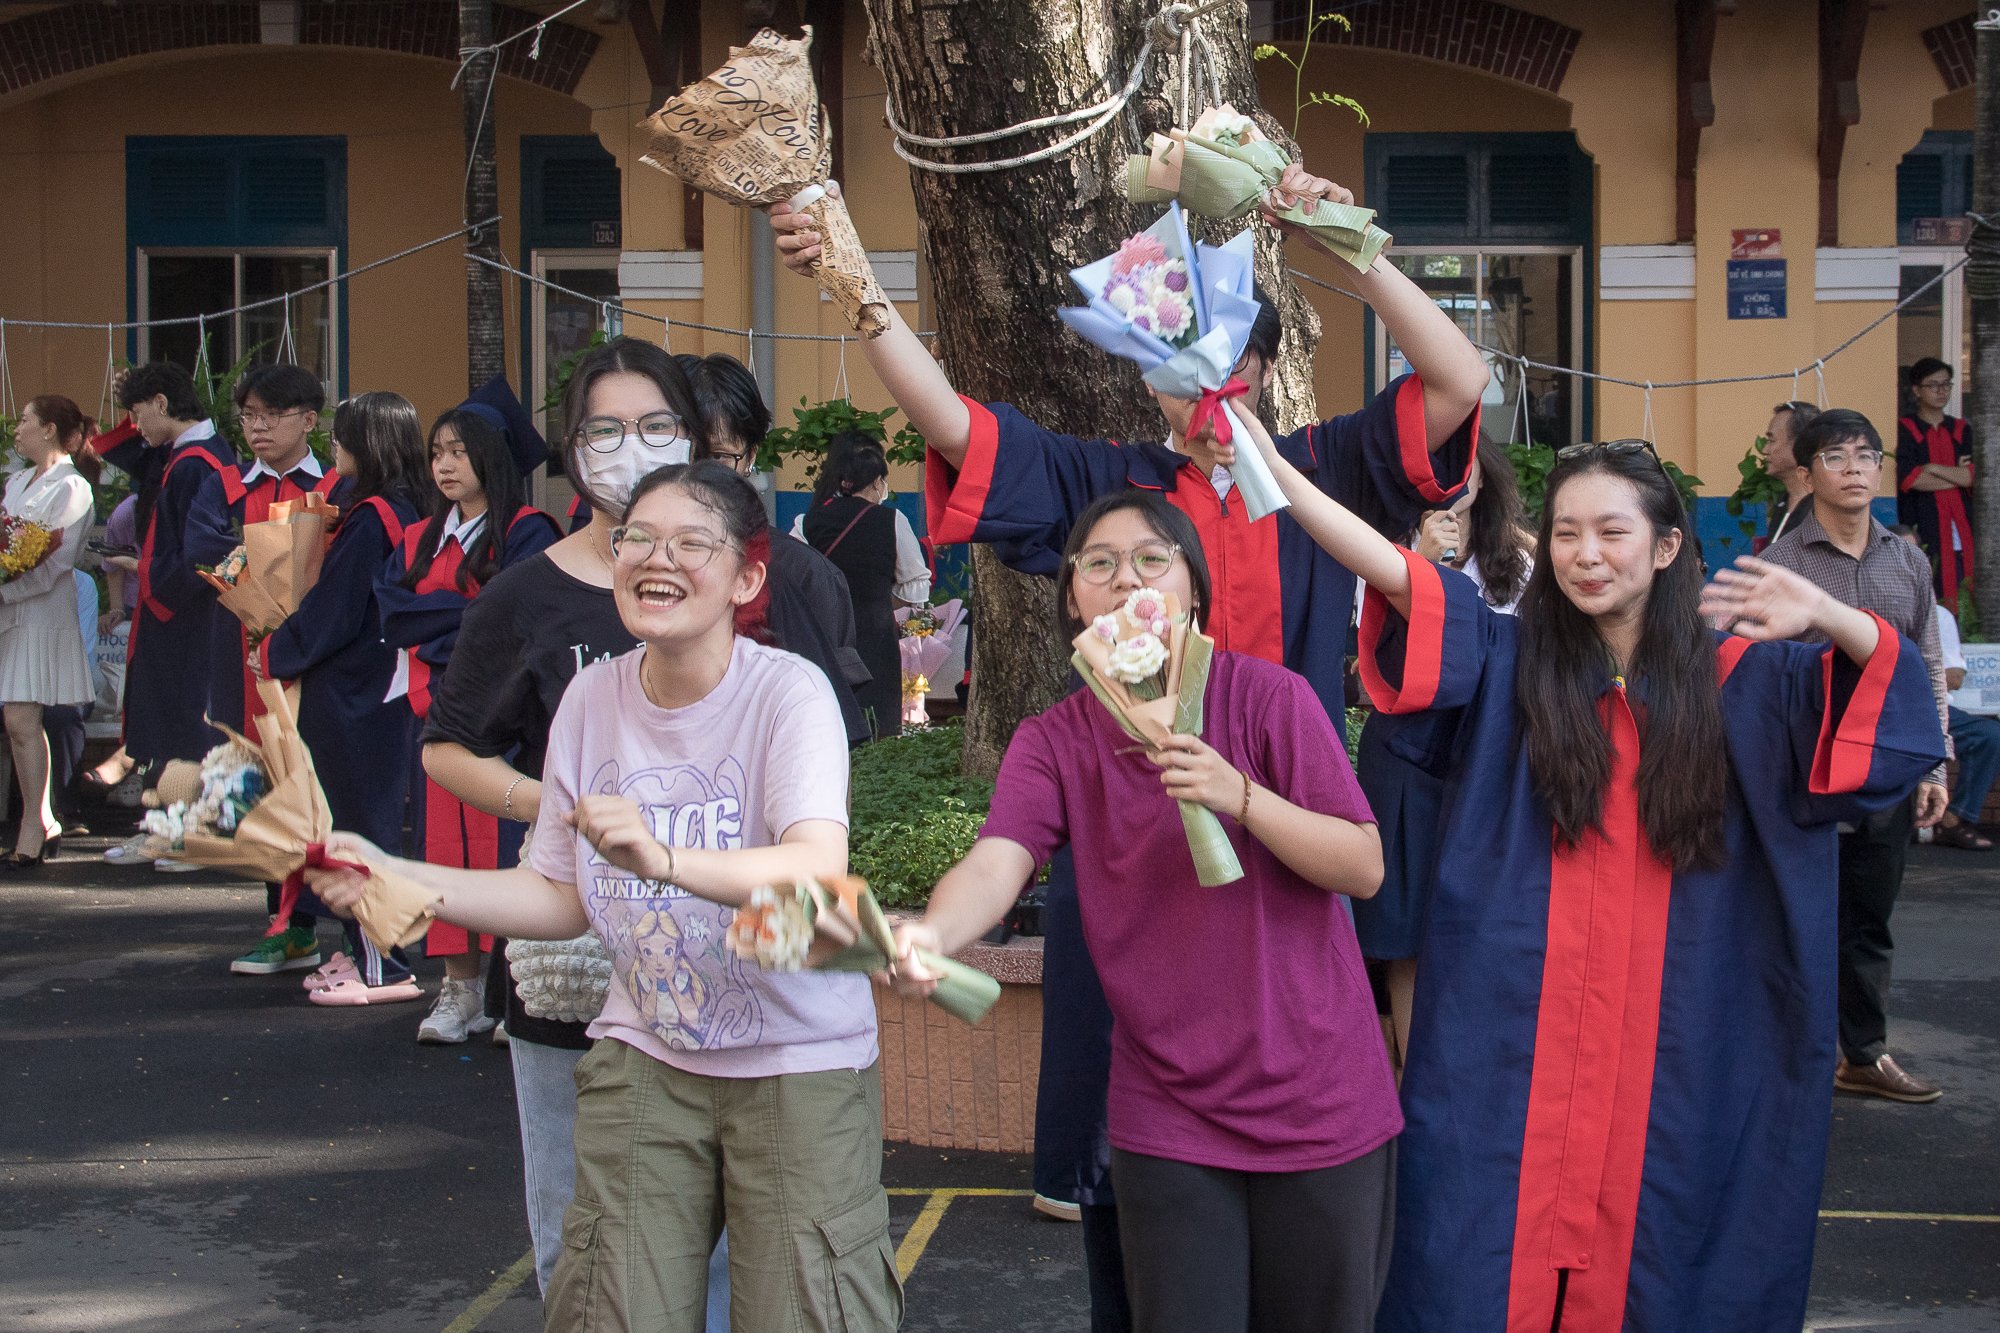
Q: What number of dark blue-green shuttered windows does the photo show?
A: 4